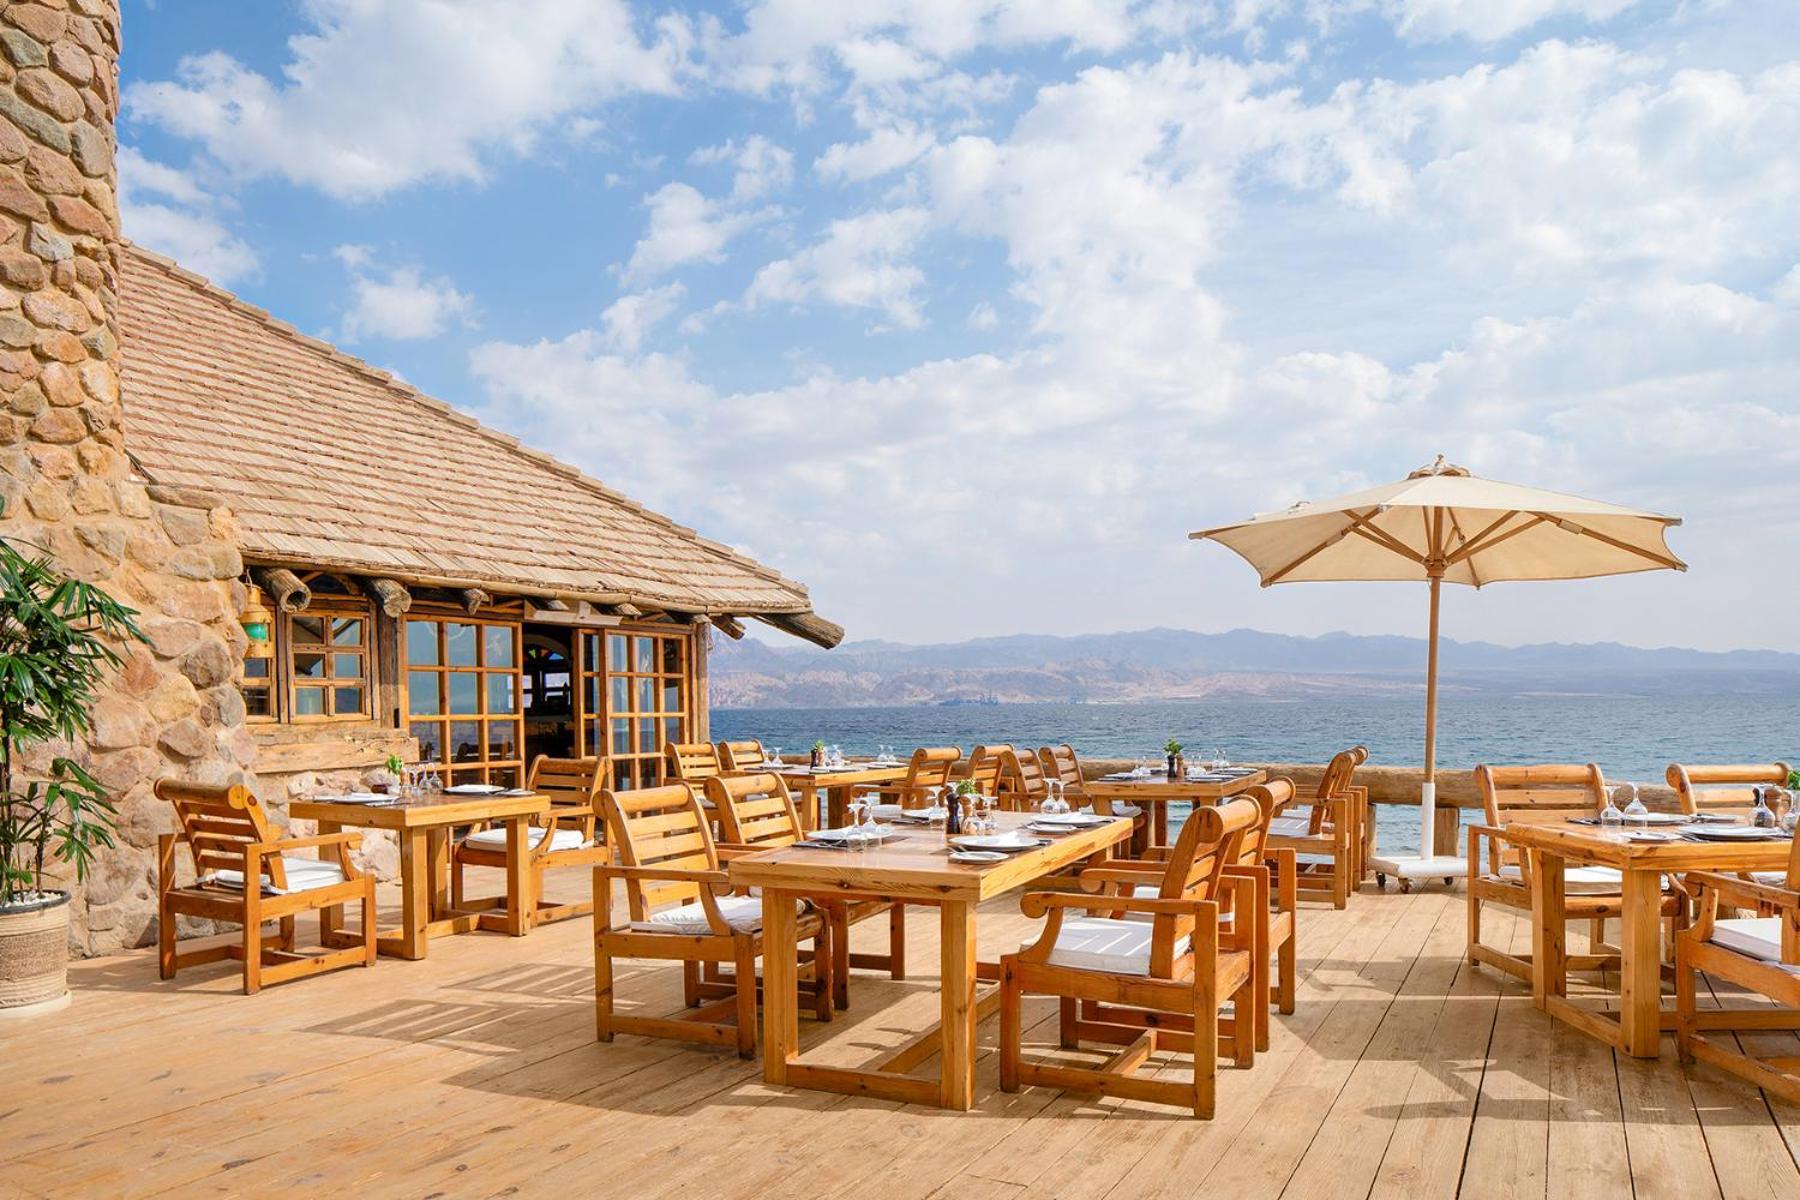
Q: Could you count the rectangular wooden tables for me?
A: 5